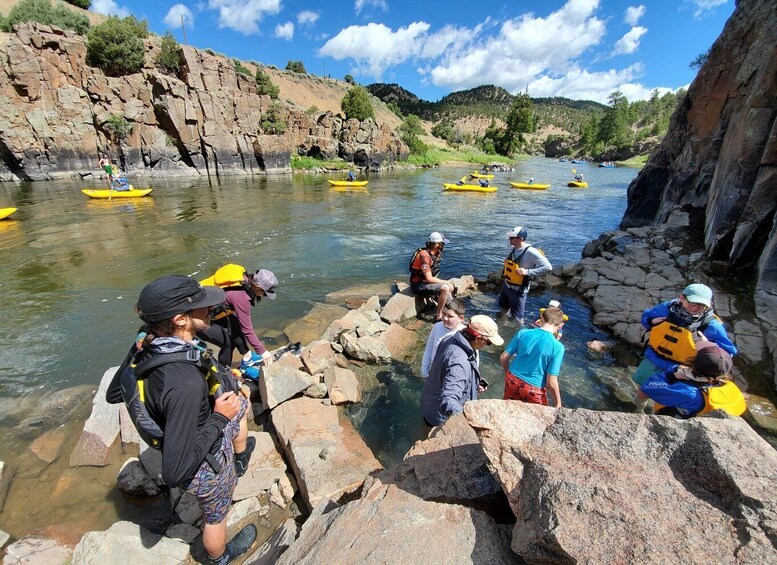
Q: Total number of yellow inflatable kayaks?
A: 7